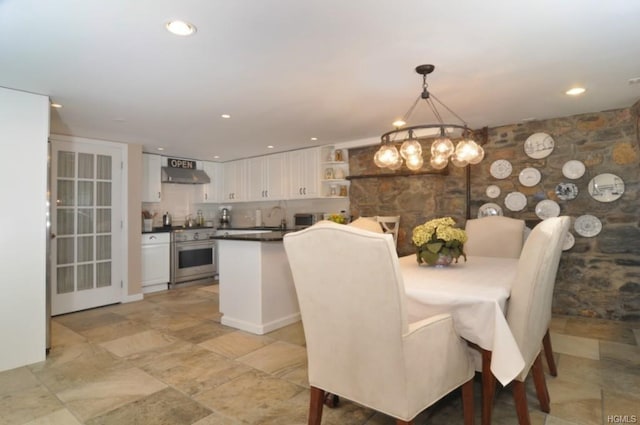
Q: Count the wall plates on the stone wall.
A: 12